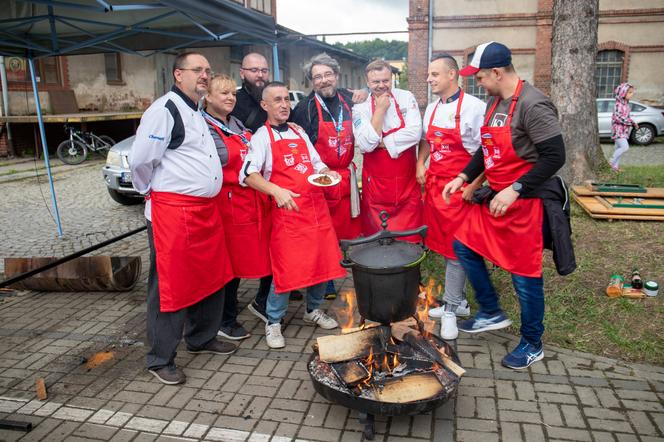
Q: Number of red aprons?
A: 7